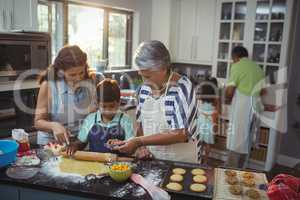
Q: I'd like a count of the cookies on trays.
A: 12